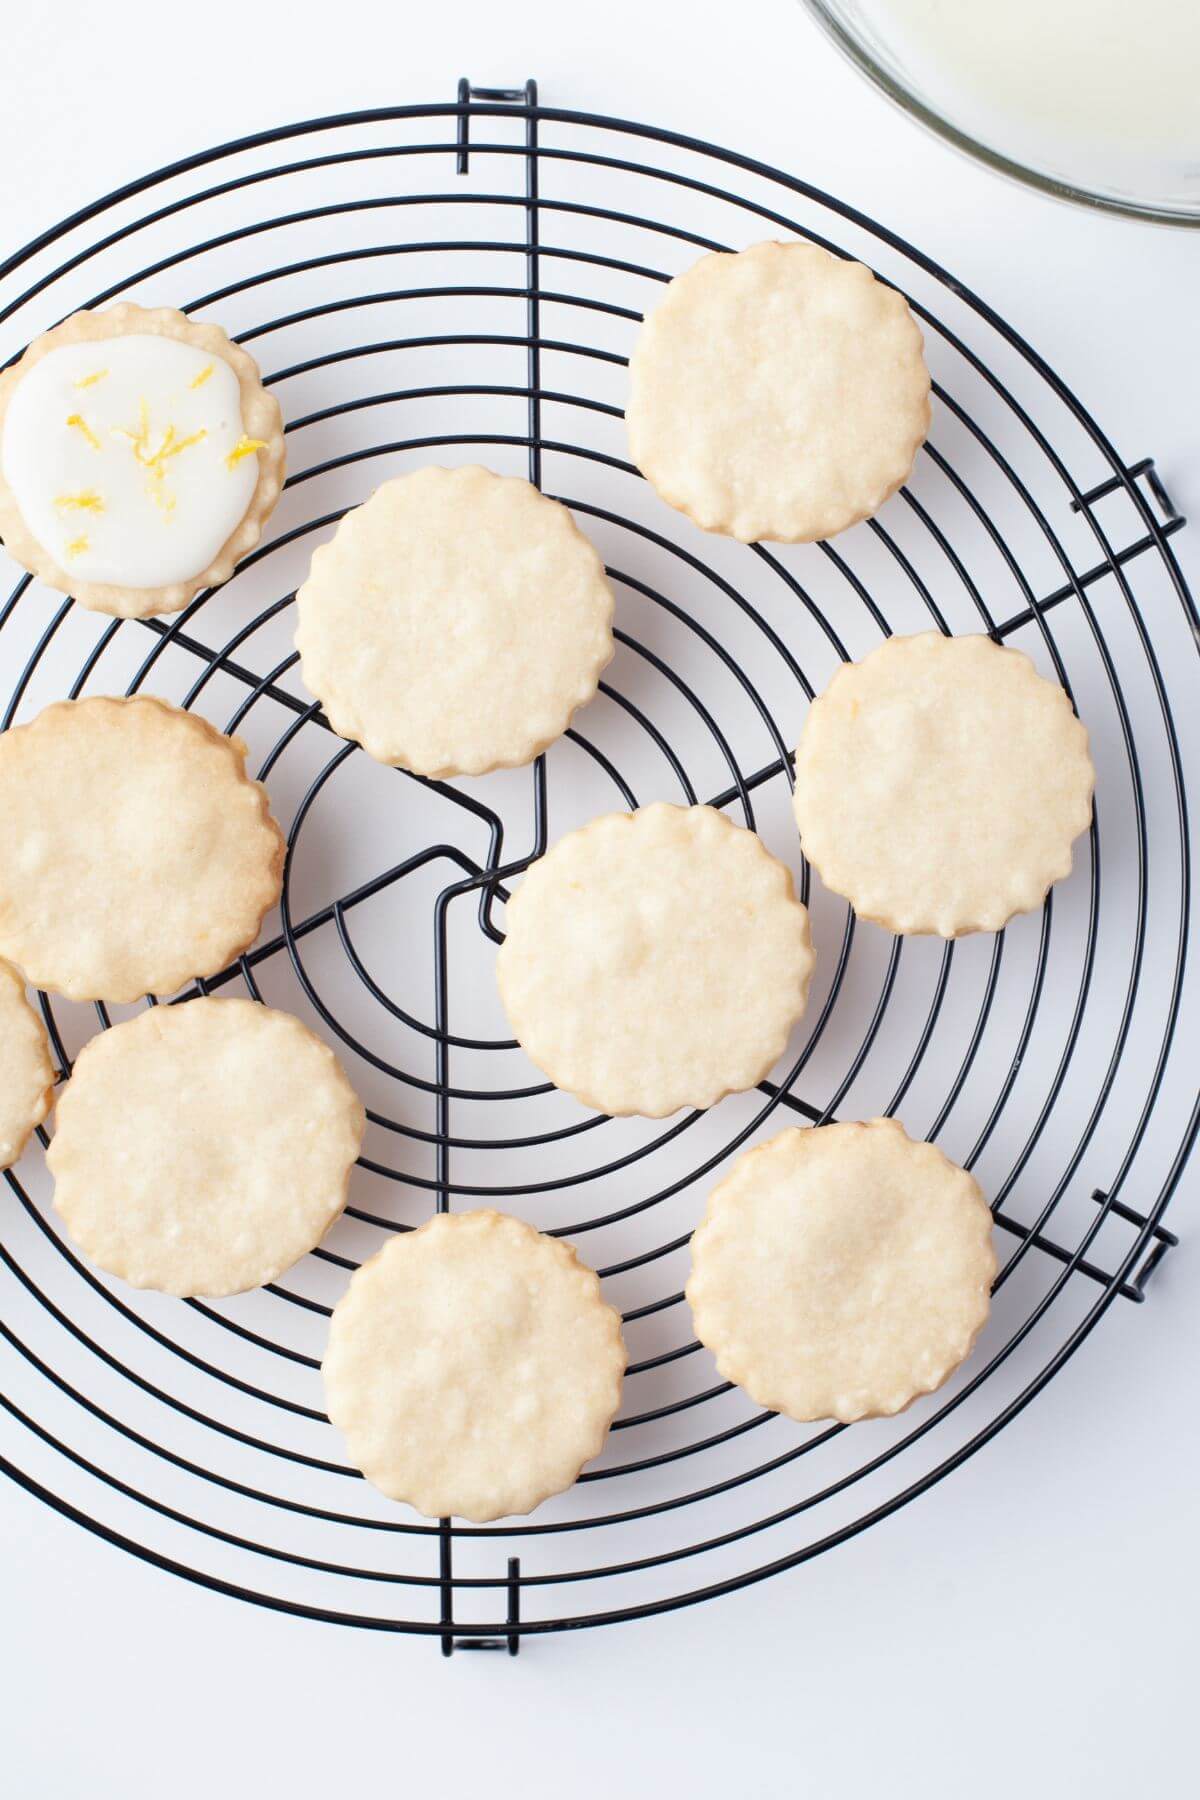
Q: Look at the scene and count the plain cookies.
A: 9